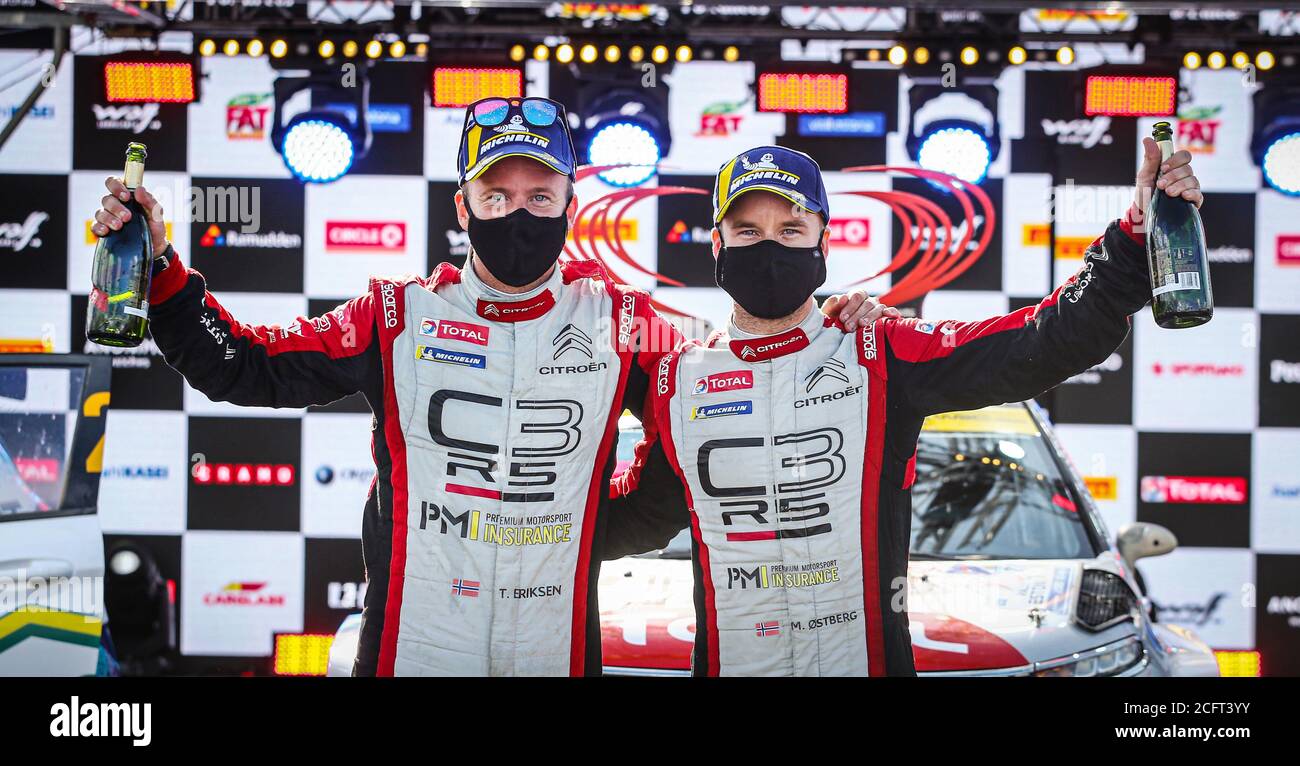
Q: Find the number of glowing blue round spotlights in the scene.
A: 4